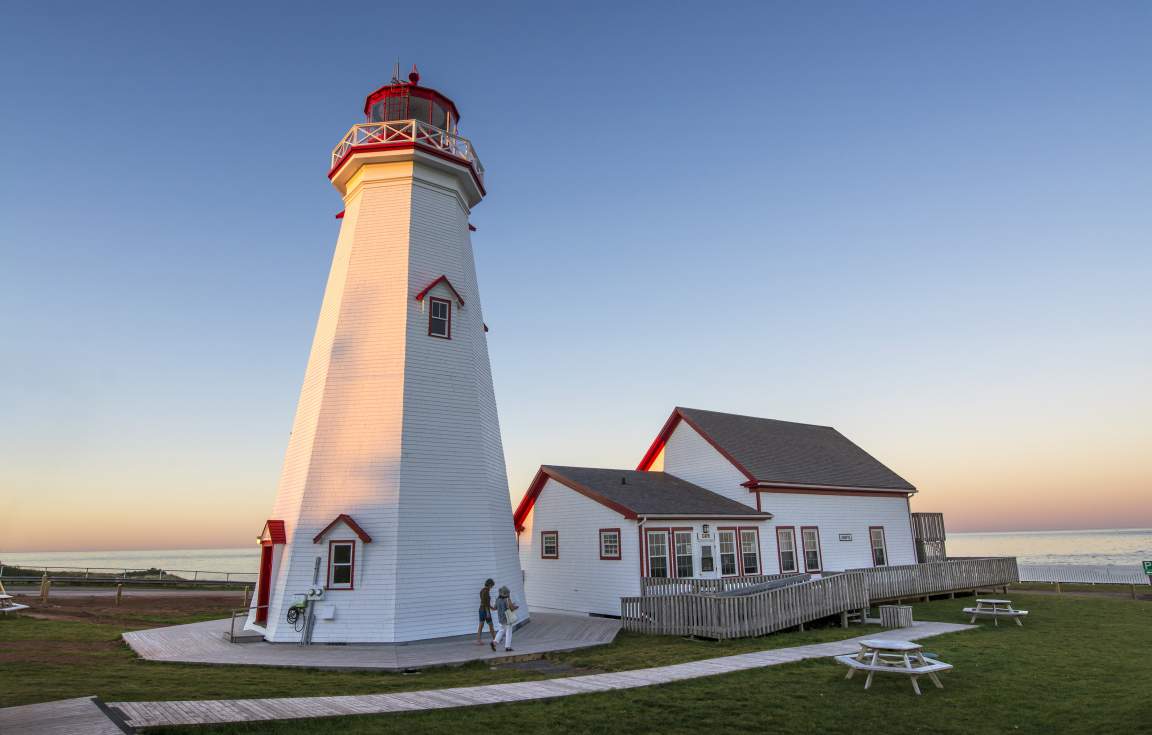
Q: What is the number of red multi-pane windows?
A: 11